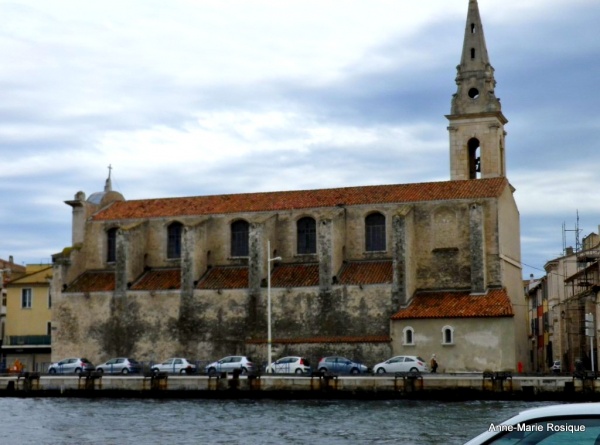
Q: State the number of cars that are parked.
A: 7